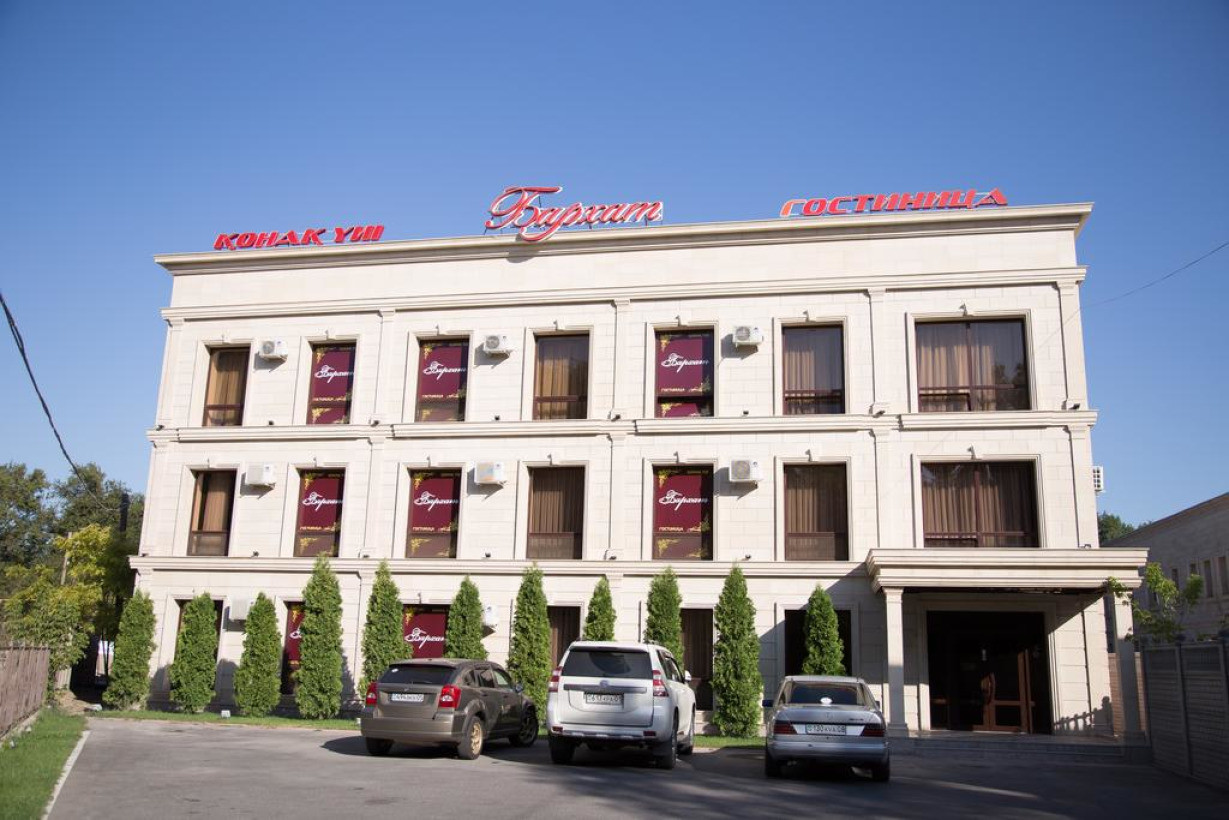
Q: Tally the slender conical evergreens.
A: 11